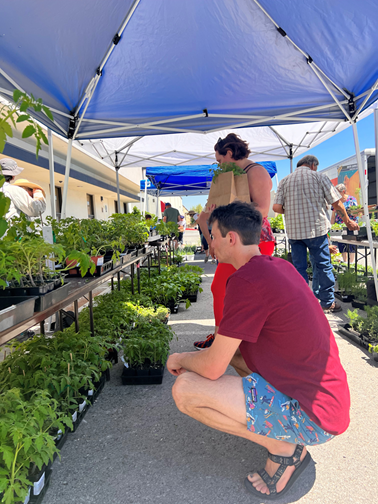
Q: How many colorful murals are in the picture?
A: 1